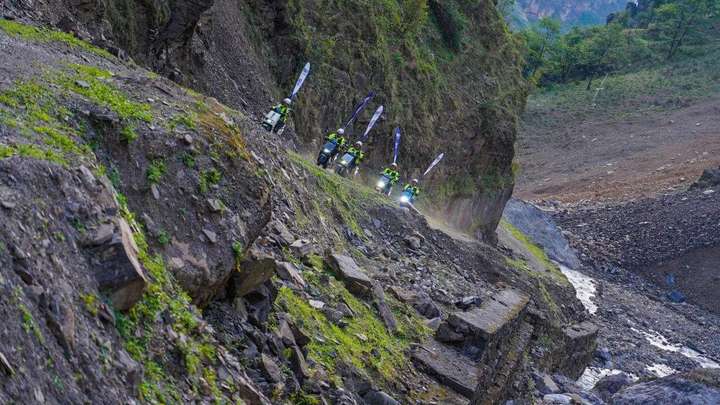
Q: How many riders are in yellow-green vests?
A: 5